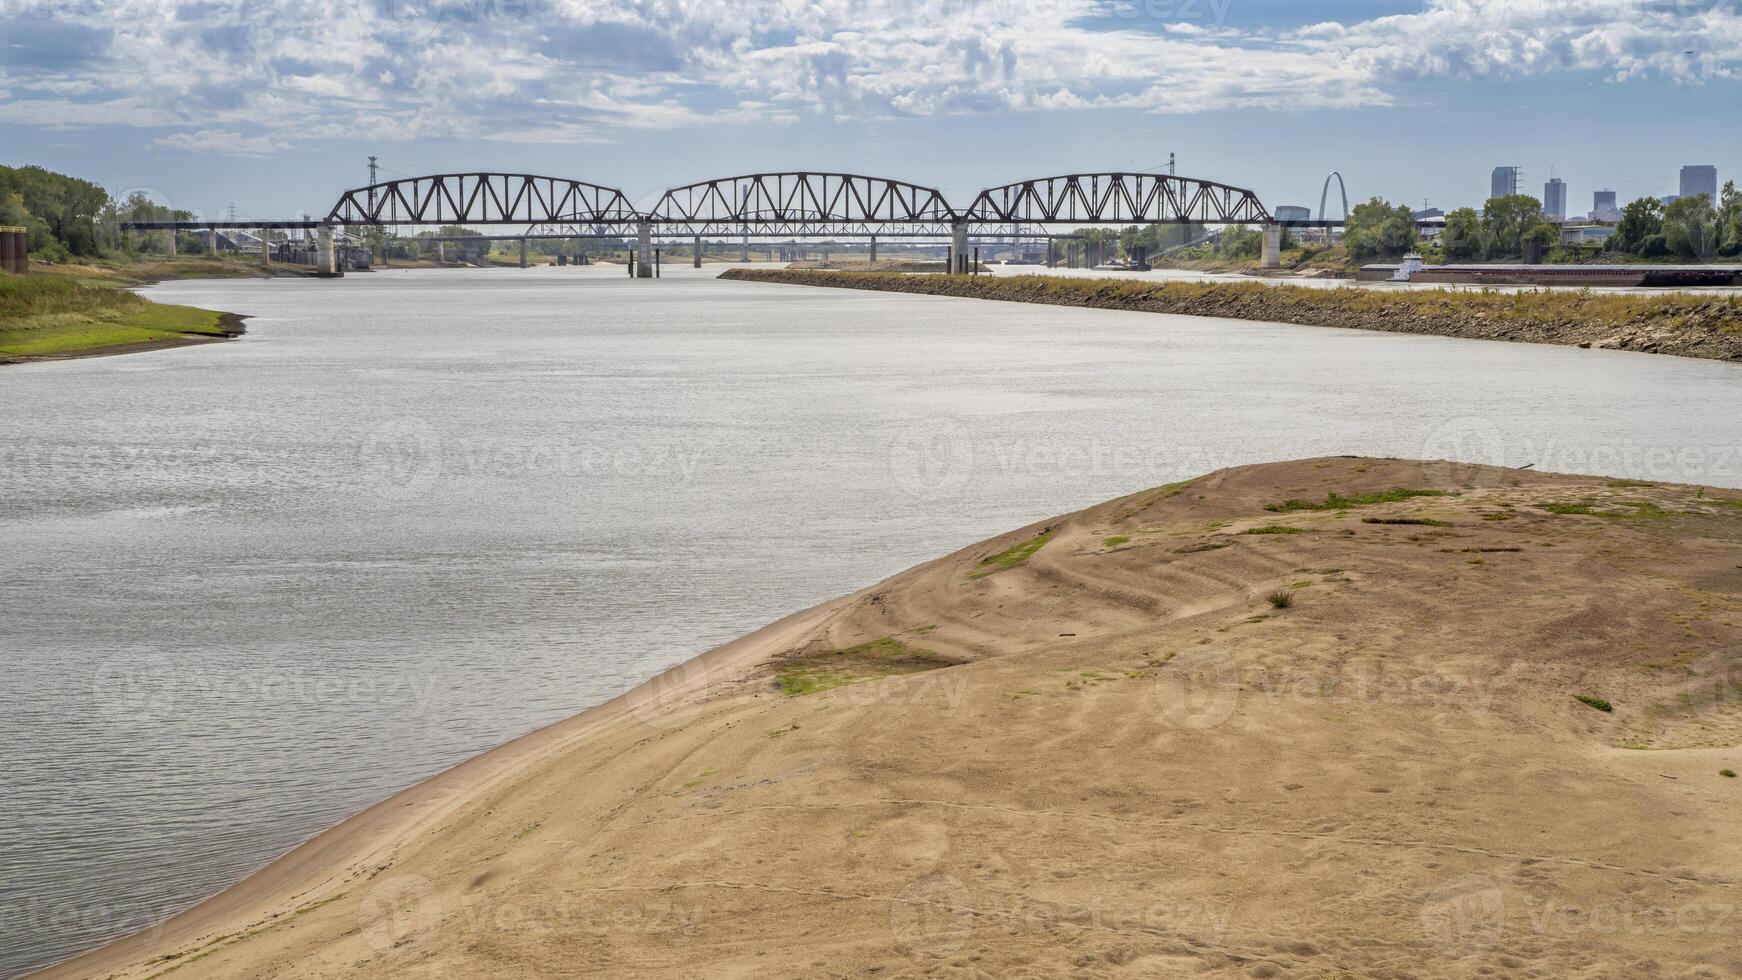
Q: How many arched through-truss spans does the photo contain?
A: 3